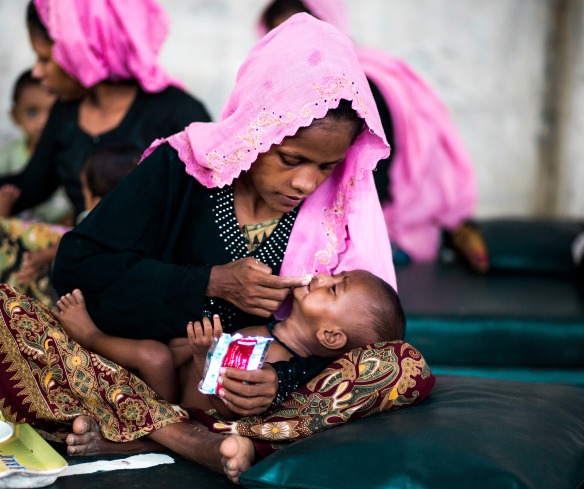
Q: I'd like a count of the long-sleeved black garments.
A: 2